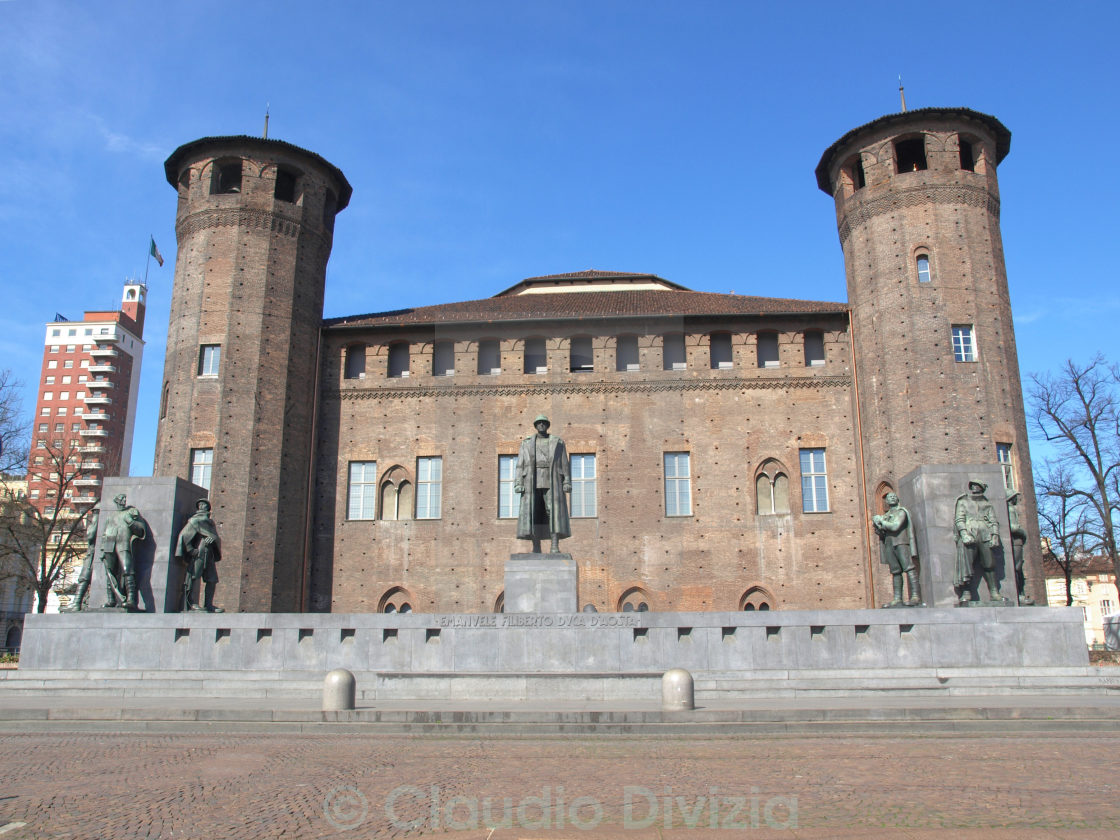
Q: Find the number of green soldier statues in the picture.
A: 7